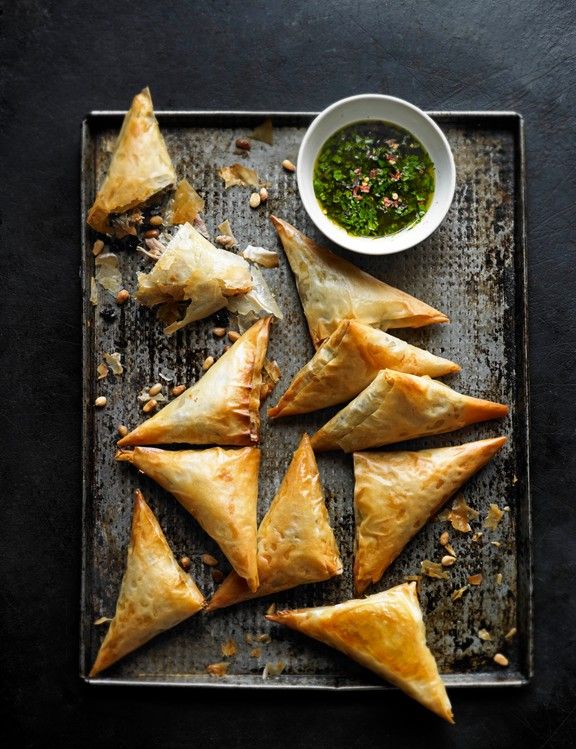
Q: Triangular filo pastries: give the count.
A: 10